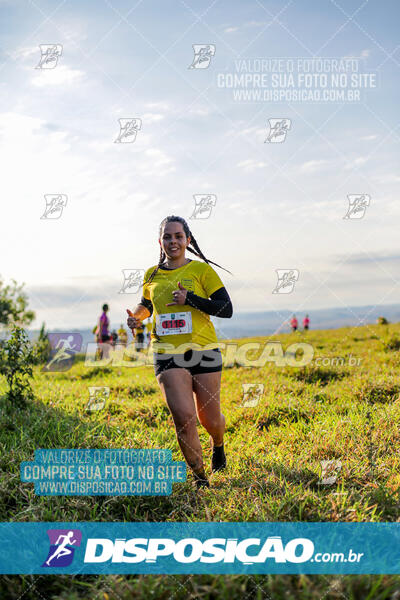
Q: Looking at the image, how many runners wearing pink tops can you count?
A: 2